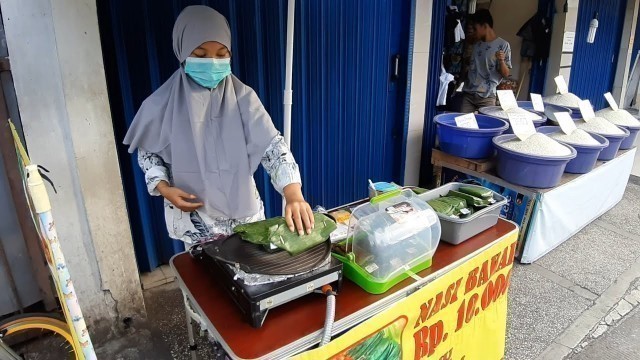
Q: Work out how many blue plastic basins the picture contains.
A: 8